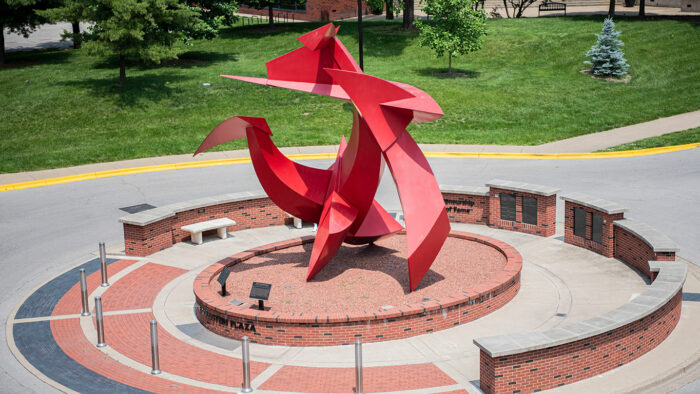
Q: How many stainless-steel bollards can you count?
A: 6